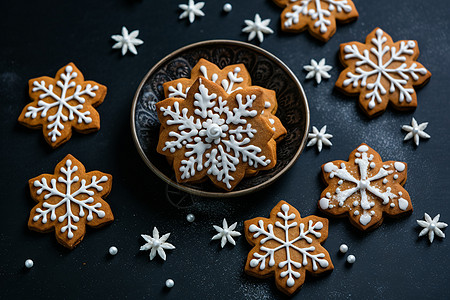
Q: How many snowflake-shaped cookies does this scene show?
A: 8